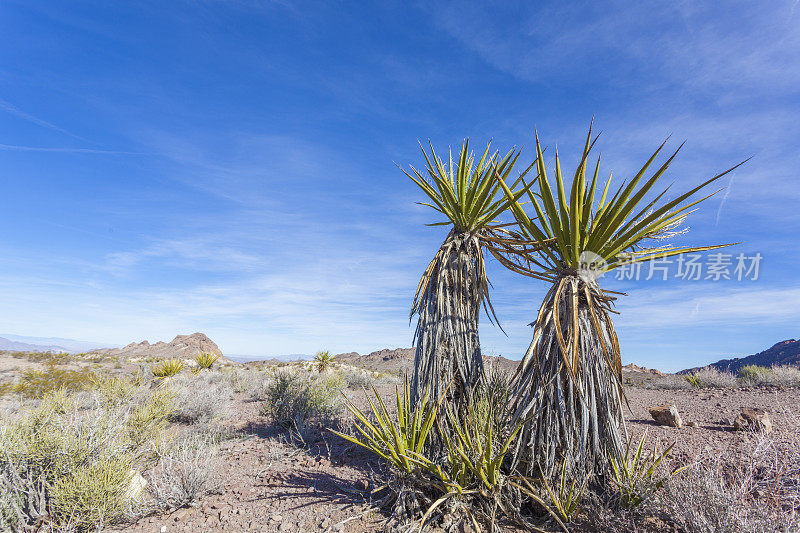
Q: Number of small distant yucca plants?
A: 3